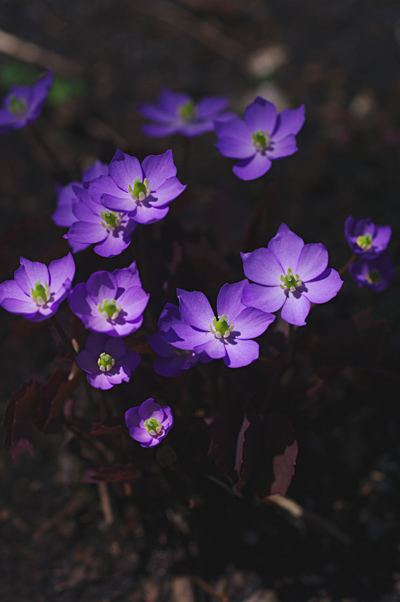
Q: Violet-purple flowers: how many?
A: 15